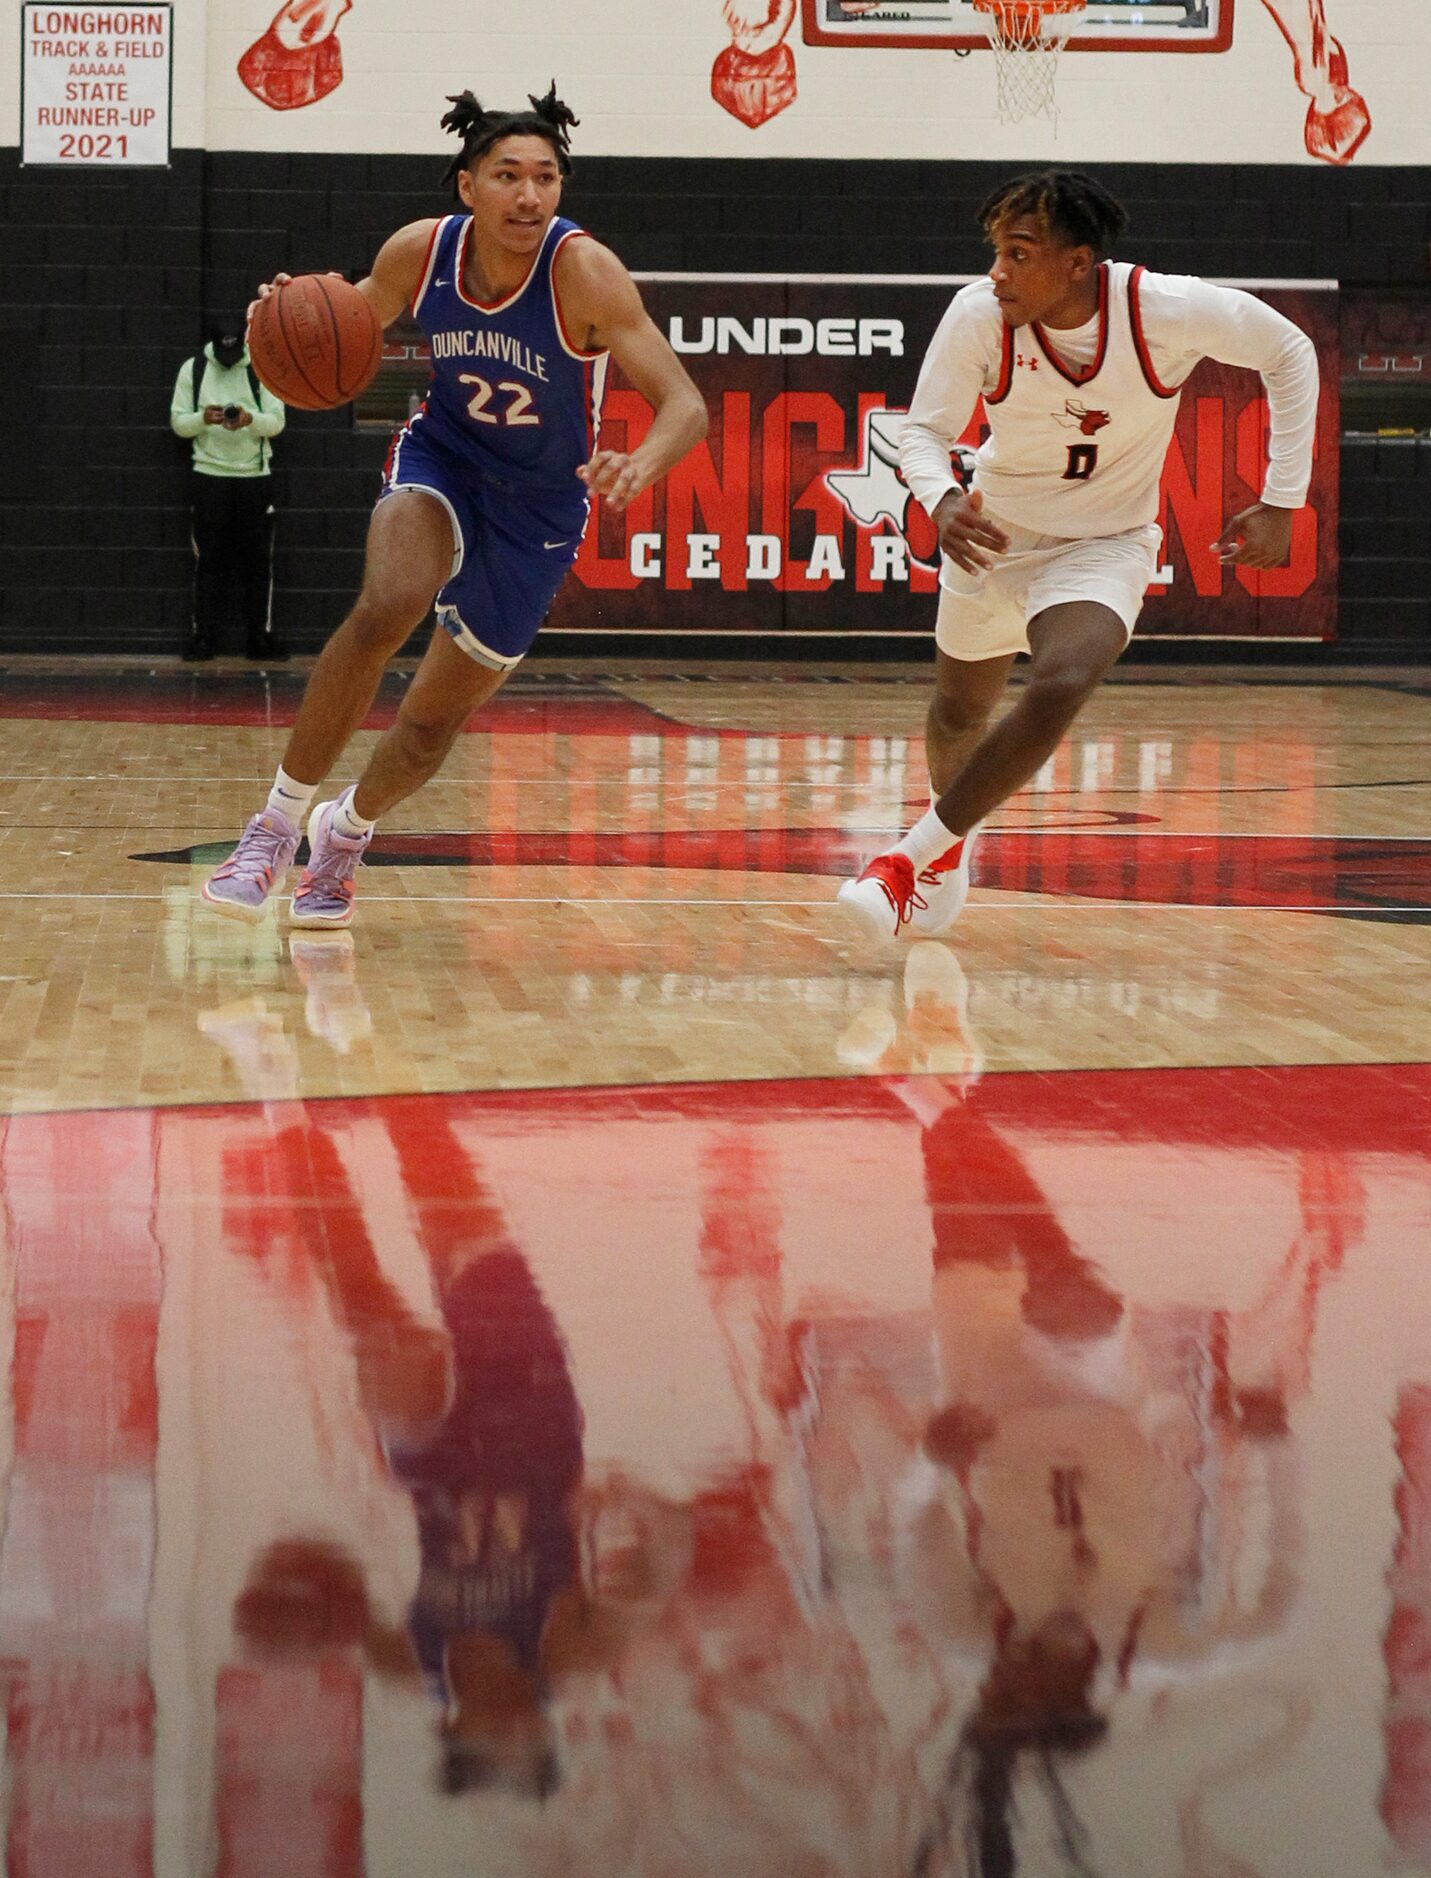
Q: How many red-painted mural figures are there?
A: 3